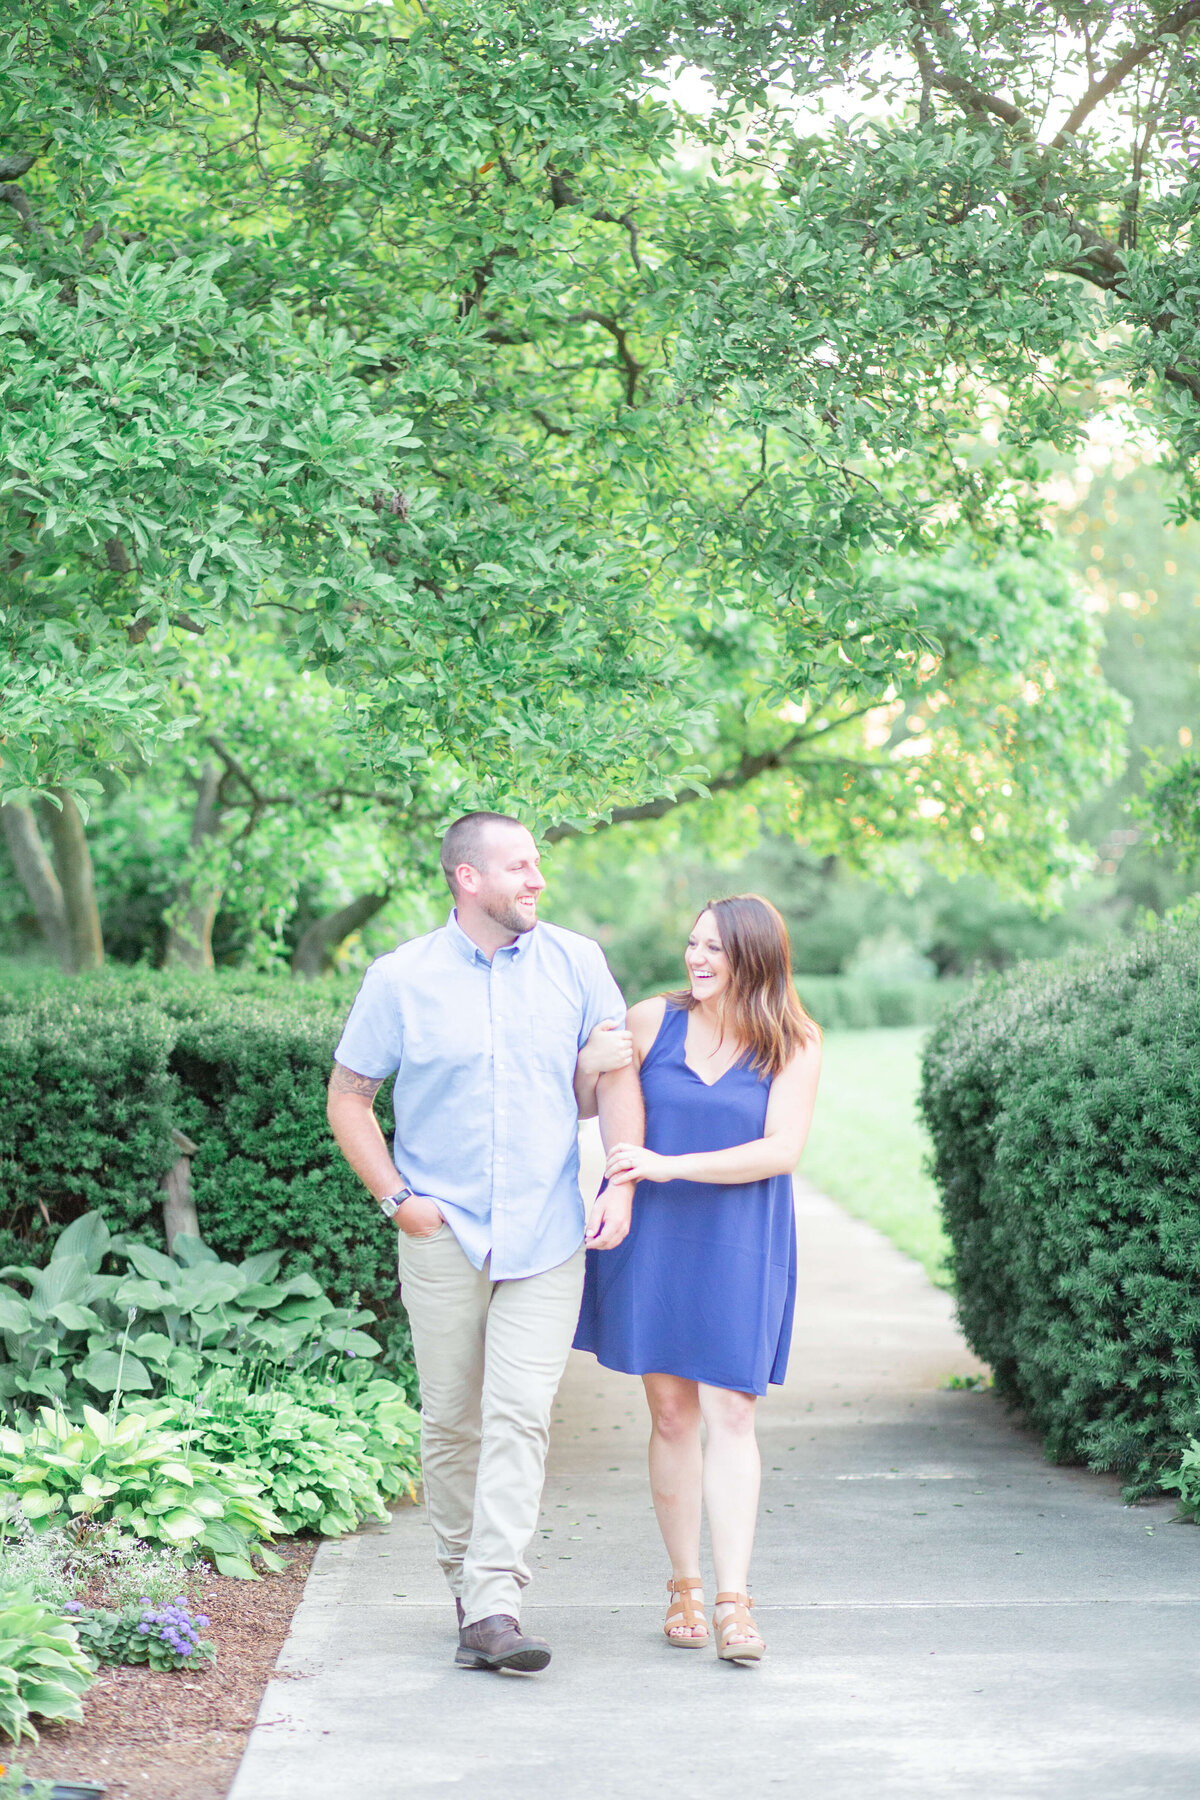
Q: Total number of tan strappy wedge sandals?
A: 2